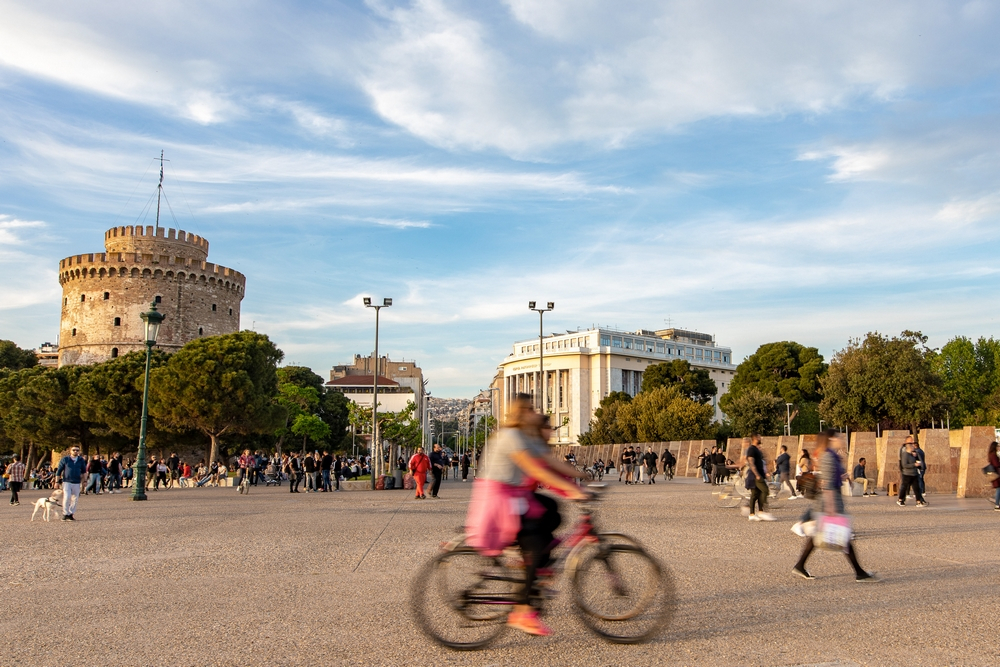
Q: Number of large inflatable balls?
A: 0